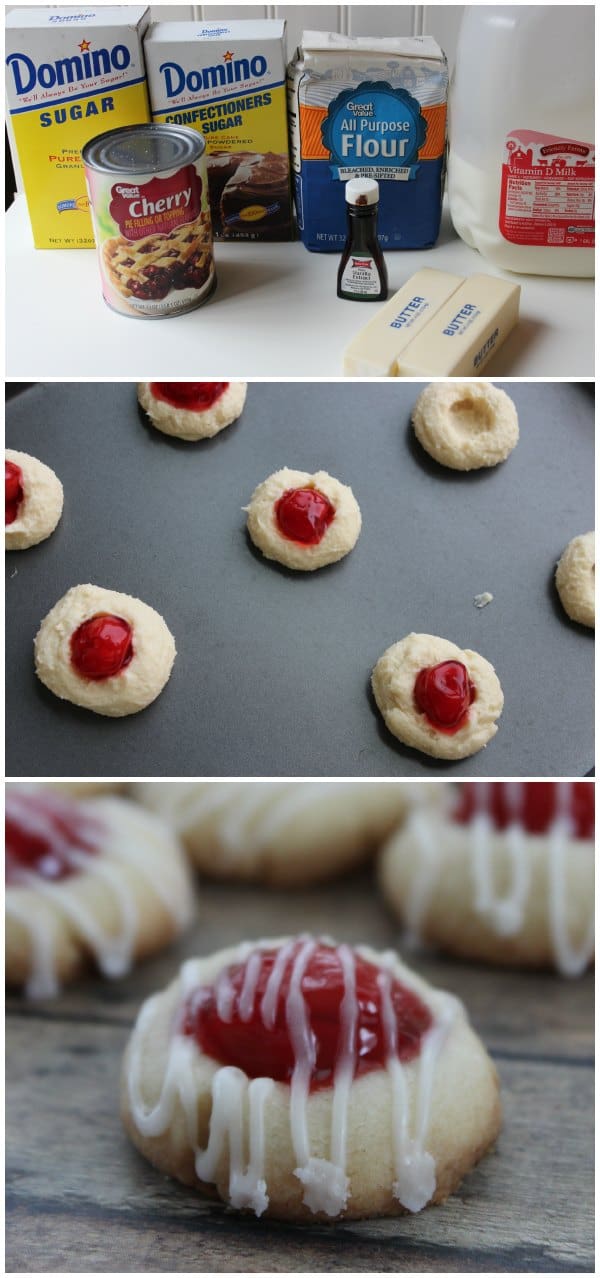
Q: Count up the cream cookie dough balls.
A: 7